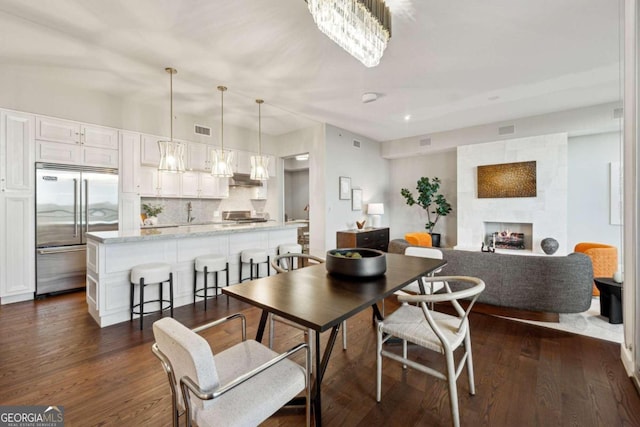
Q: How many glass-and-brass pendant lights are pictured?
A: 3